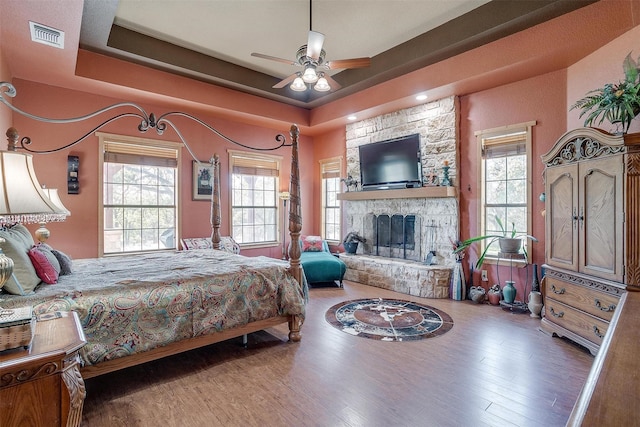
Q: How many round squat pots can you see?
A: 2